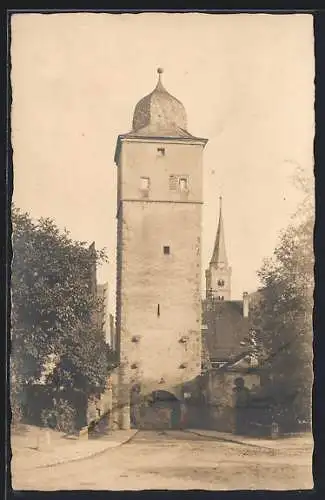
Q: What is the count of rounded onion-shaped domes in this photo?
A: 1